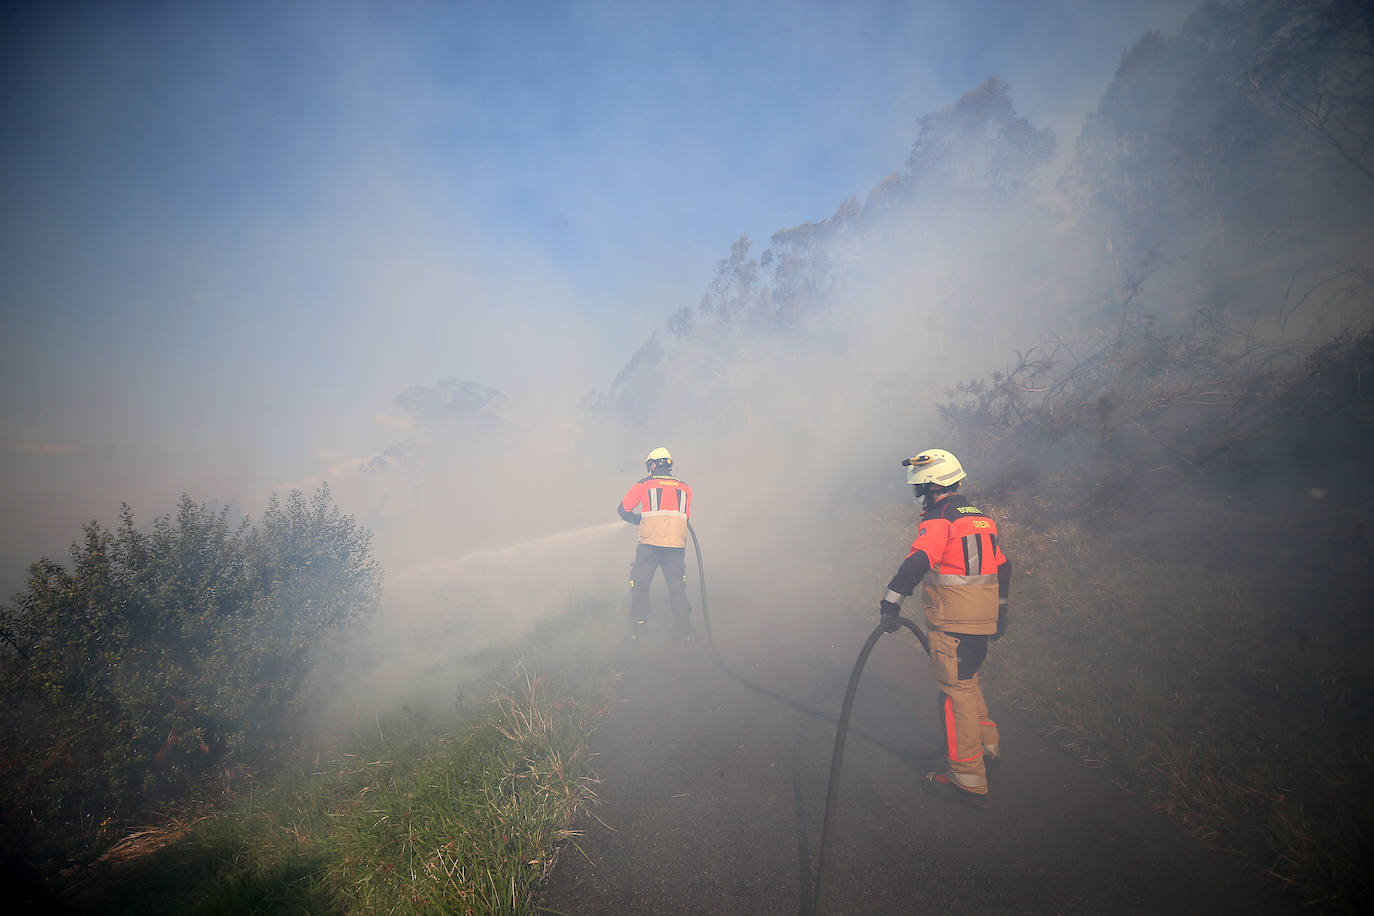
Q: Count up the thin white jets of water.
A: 1